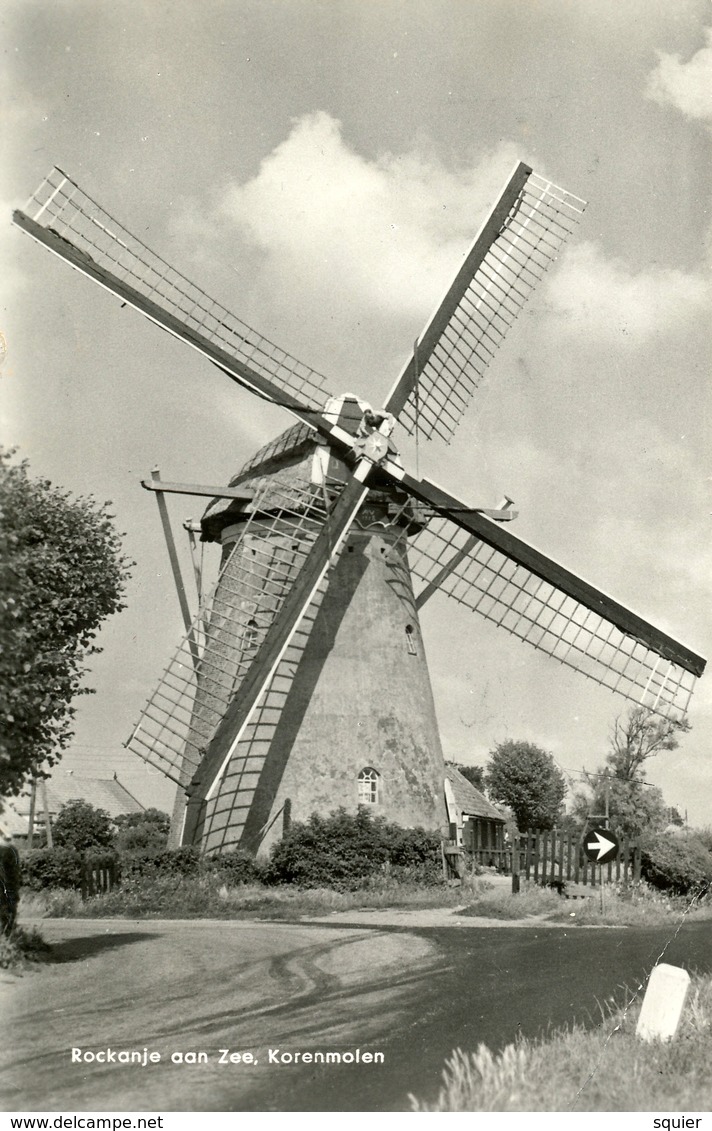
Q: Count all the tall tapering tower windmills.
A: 1